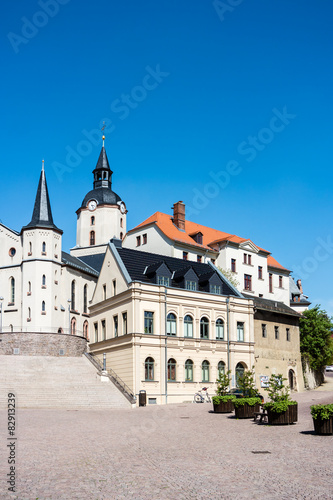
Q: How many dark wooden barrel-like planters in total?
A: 4